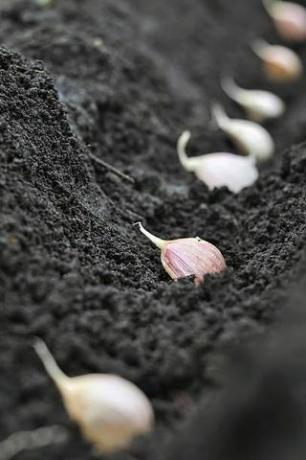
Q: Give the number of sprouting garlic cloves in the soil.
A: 7